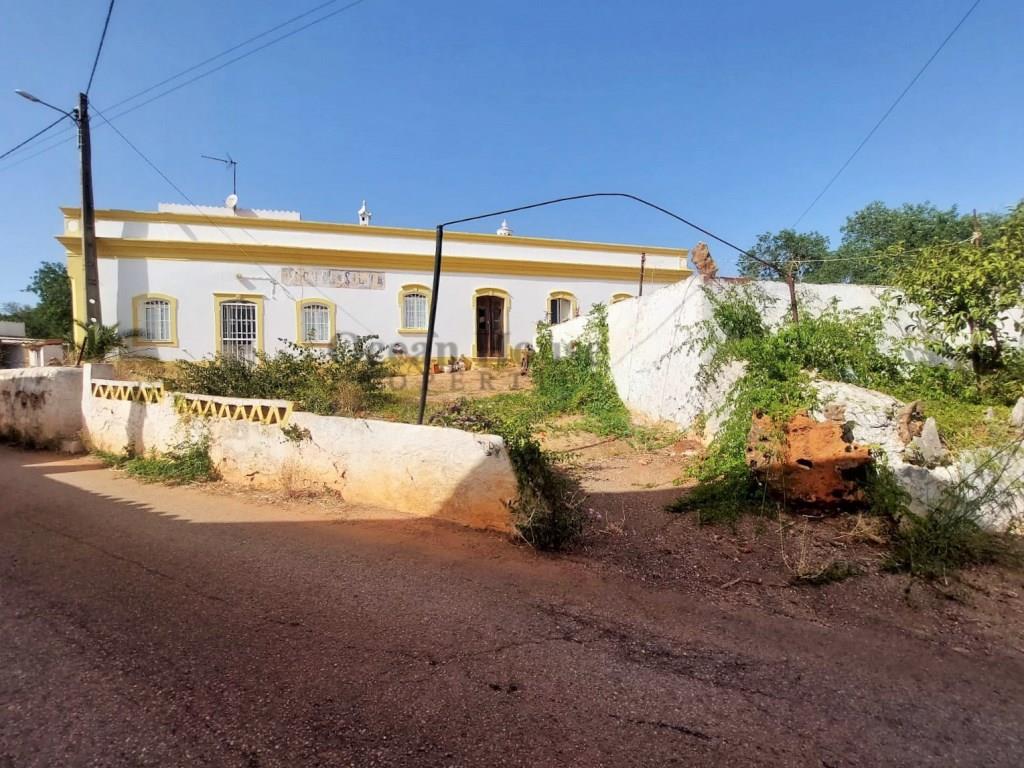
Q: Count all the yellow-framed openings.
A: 7